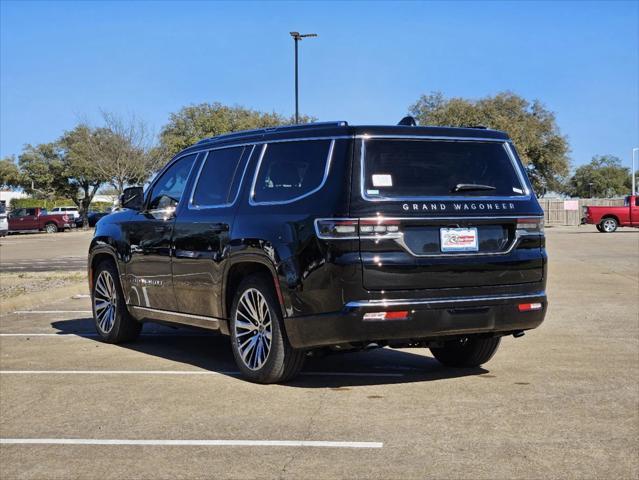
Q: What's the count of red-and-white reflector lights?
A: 2